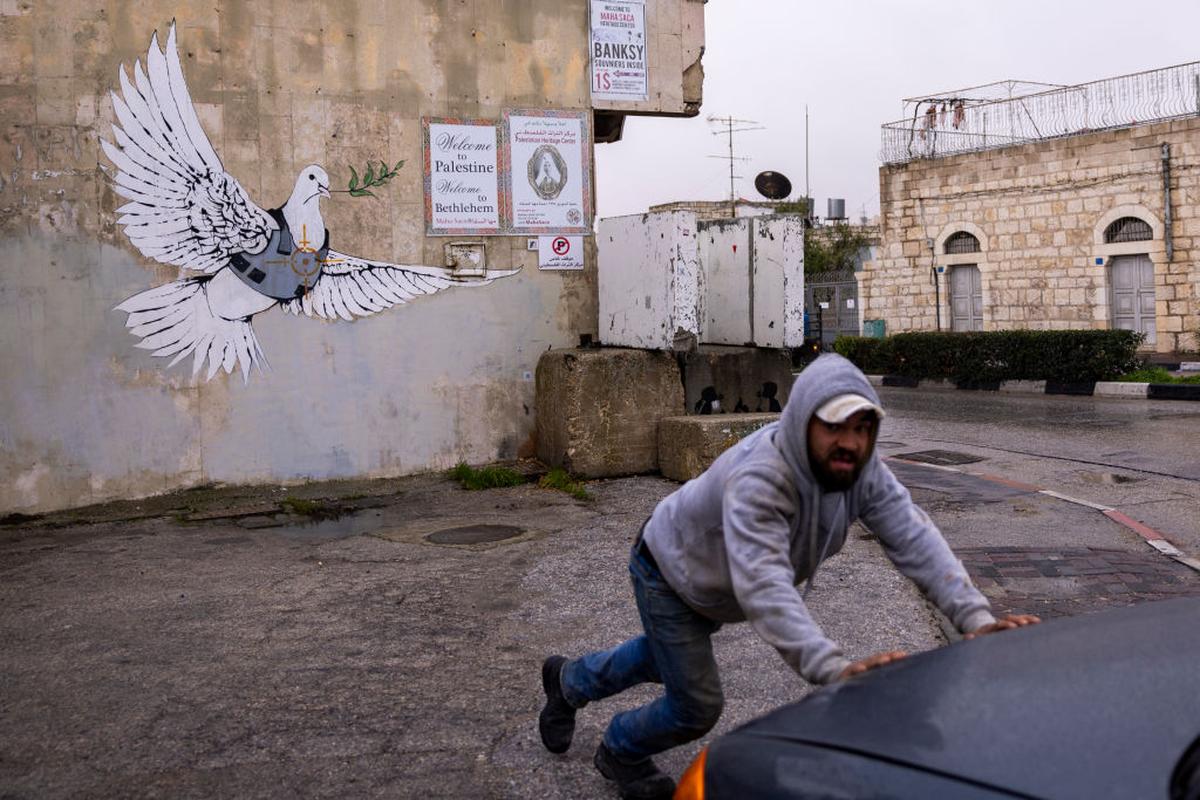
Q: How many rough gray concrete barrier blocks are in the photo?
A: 3